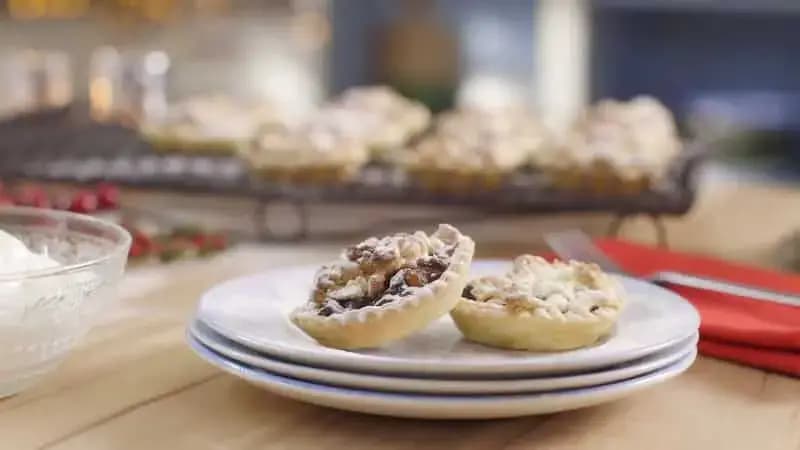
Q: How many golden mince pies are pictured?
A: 7